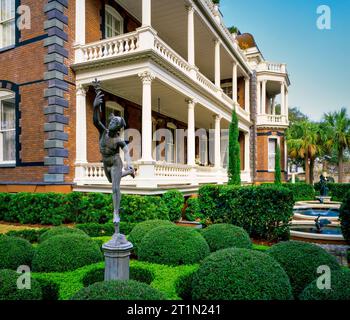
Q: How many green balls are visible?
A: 11